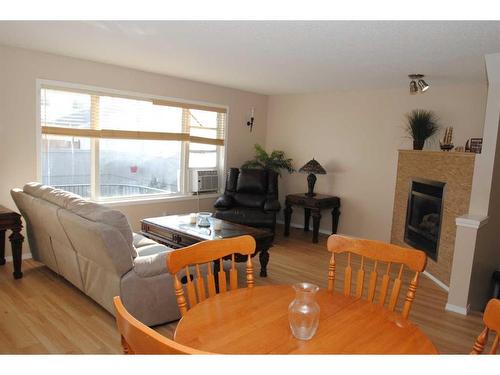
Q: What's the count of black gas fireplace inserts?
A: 1